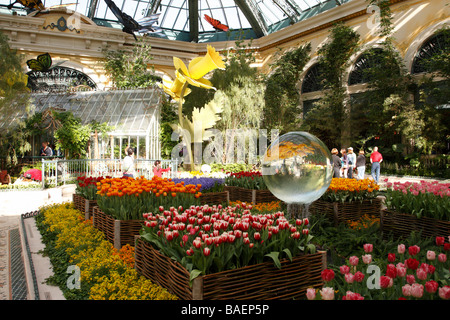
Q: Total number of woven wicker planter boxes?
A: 7